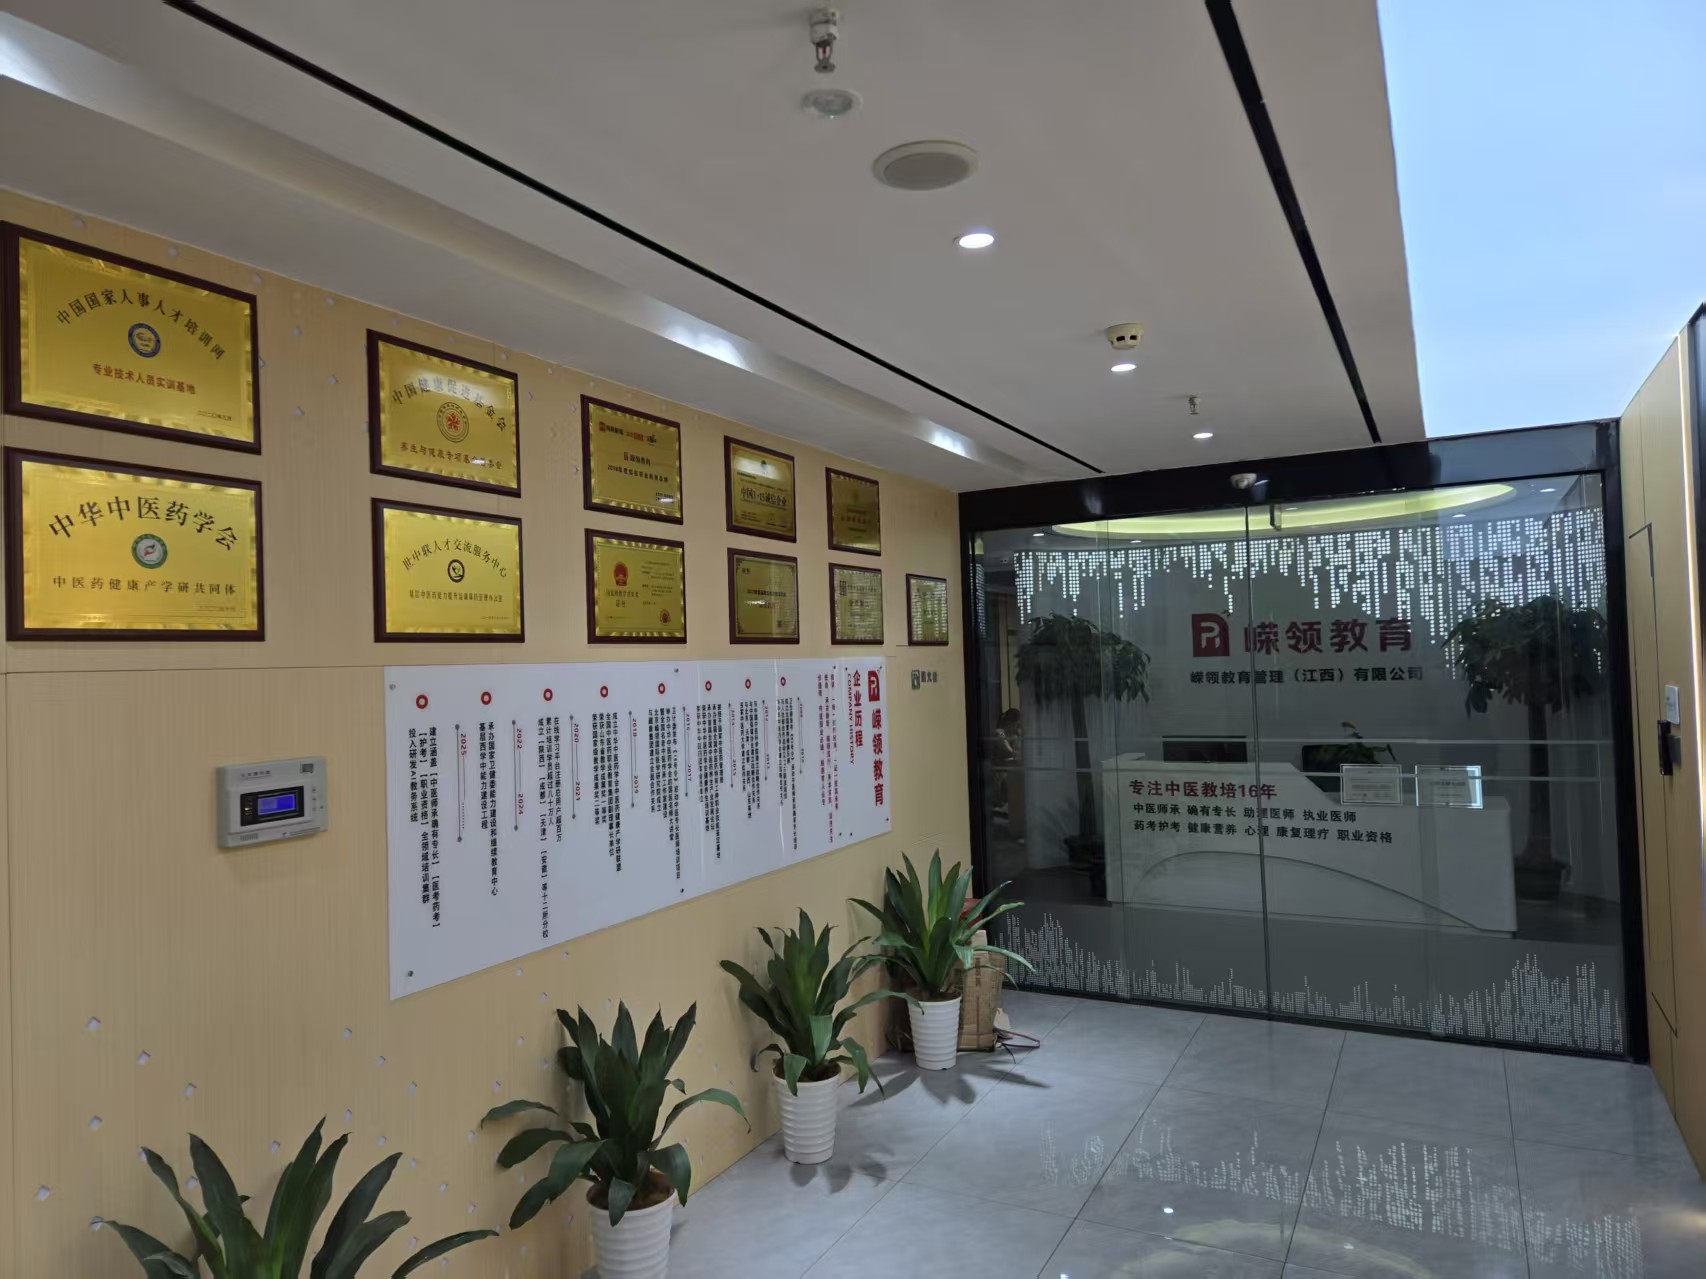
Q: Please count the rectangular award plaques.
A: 11